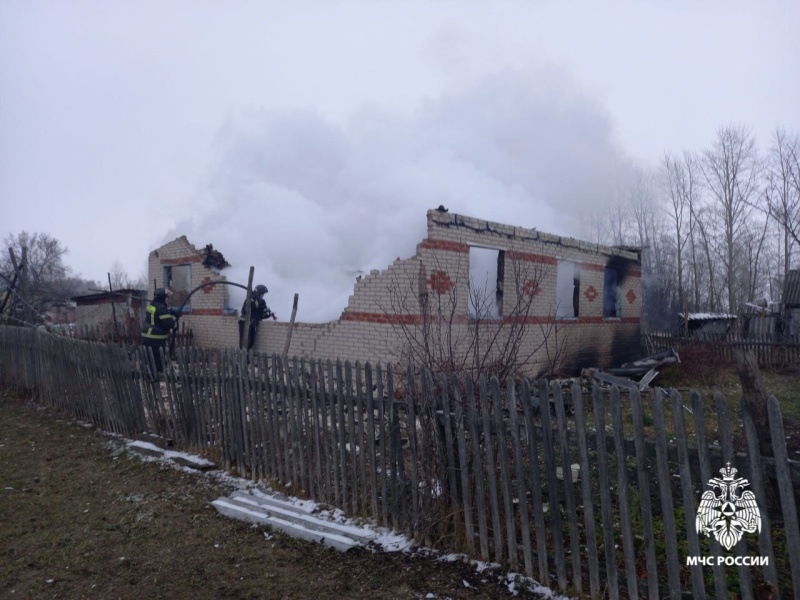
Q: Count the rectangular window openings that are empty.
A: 4